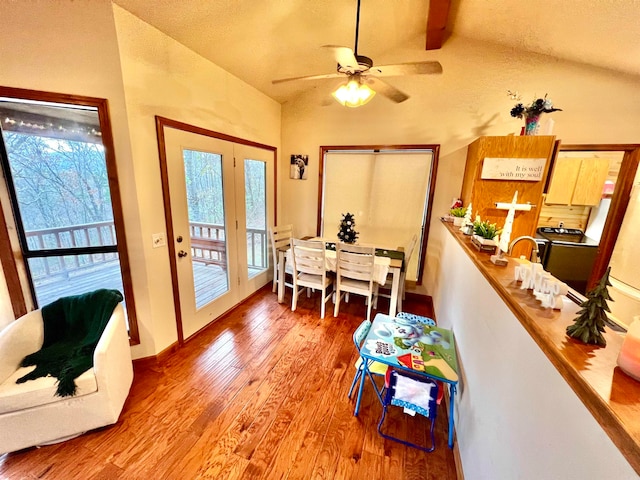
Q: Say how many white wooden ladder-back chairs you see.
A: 4